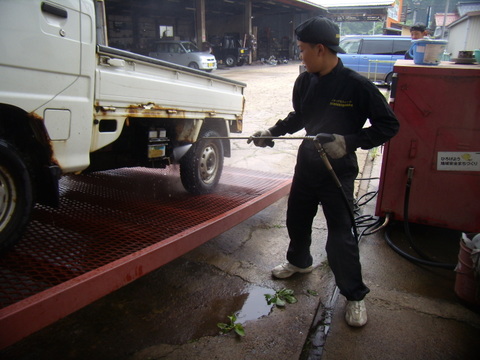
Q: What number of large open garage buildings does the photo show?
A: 1